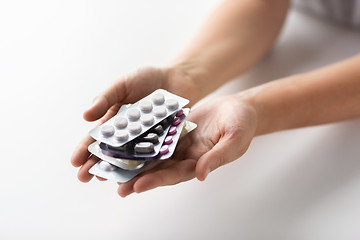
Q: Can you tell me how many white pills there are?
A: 10